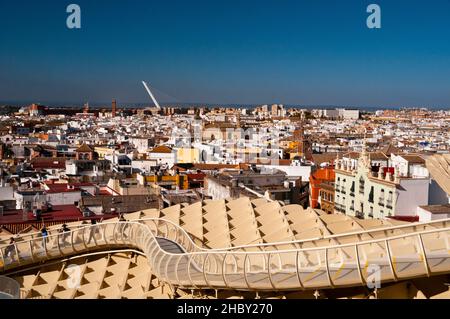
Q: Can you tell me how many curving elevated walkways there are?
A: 1